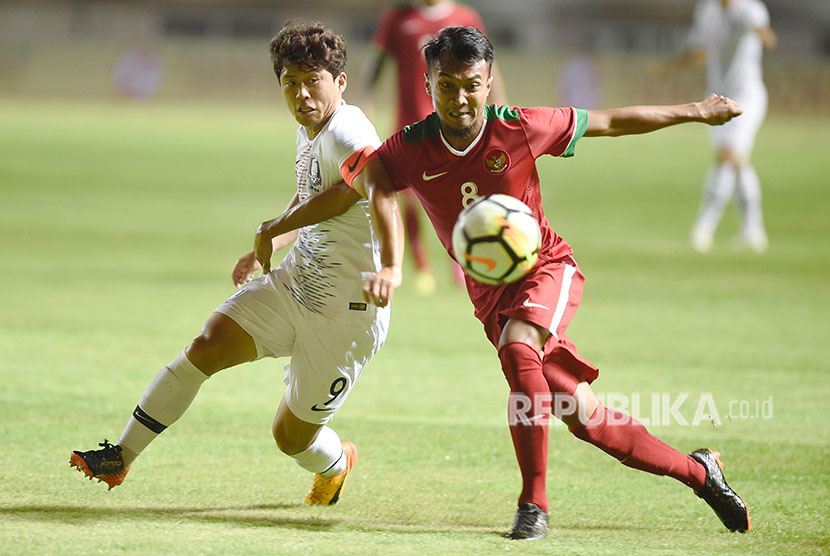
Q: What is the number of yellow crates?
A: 0